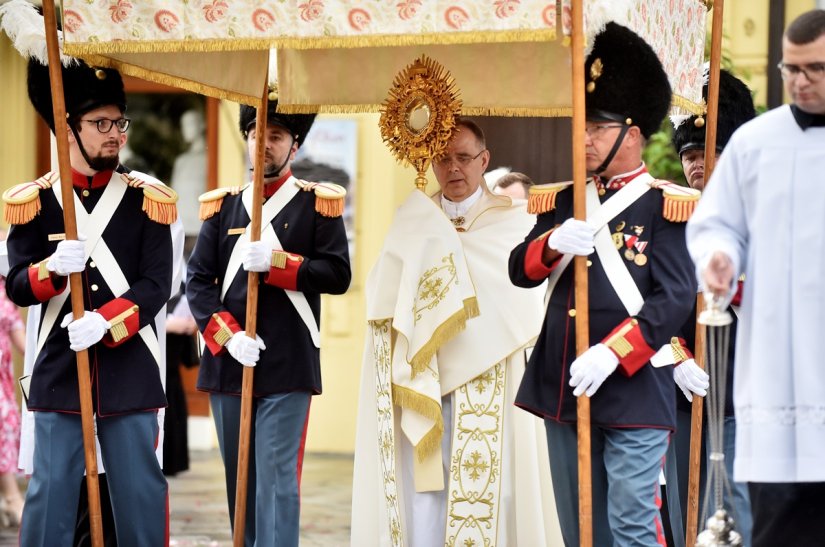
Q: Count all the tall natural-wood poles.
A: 4